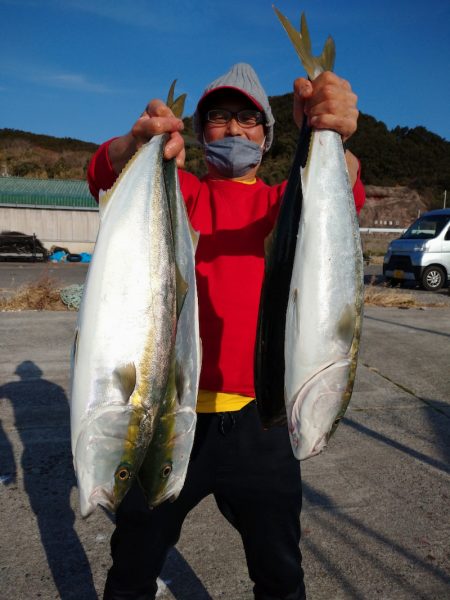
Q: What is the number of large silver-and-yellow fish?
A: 4